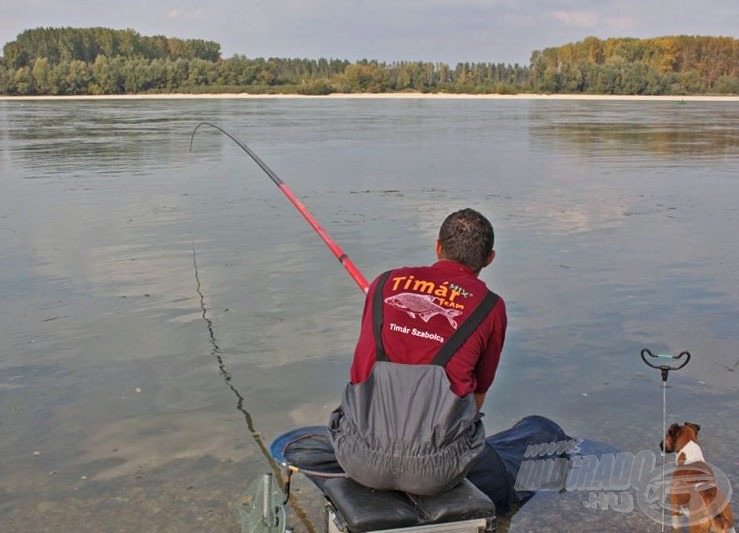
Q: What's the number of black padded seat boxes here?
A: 1